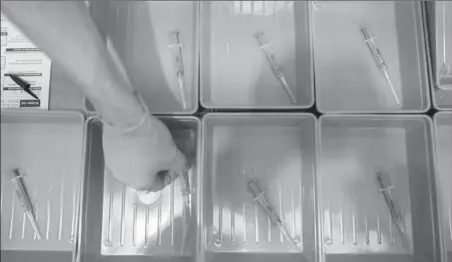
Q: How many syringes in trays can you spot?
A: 7